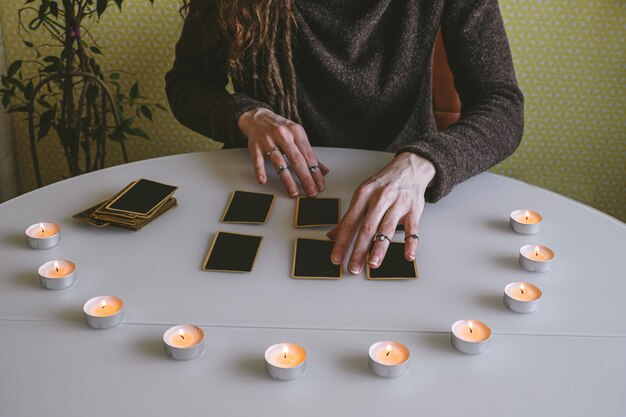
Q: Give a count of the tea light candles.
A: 10